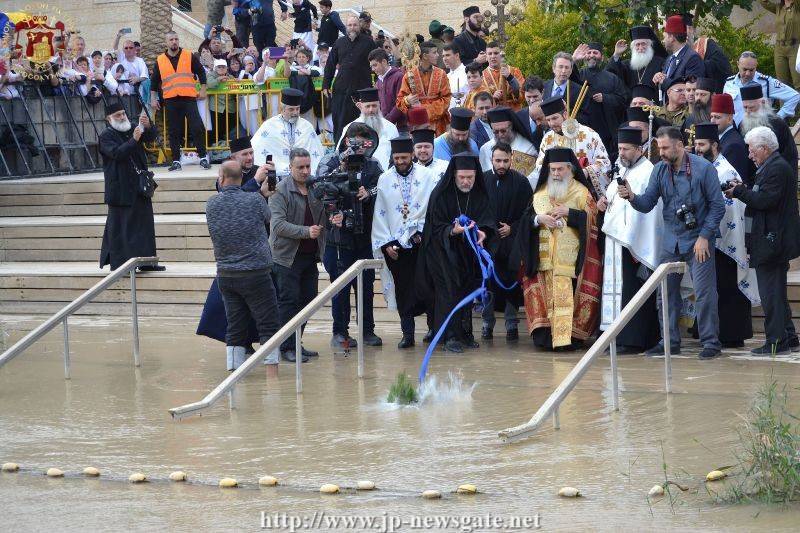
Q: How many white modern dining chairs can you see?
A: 0